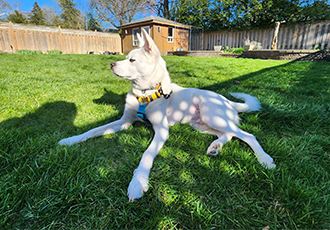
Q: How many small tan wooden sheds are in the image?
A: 1